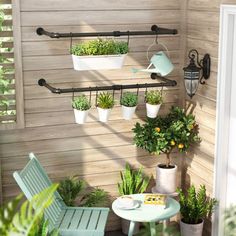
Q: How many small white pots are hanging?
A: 4